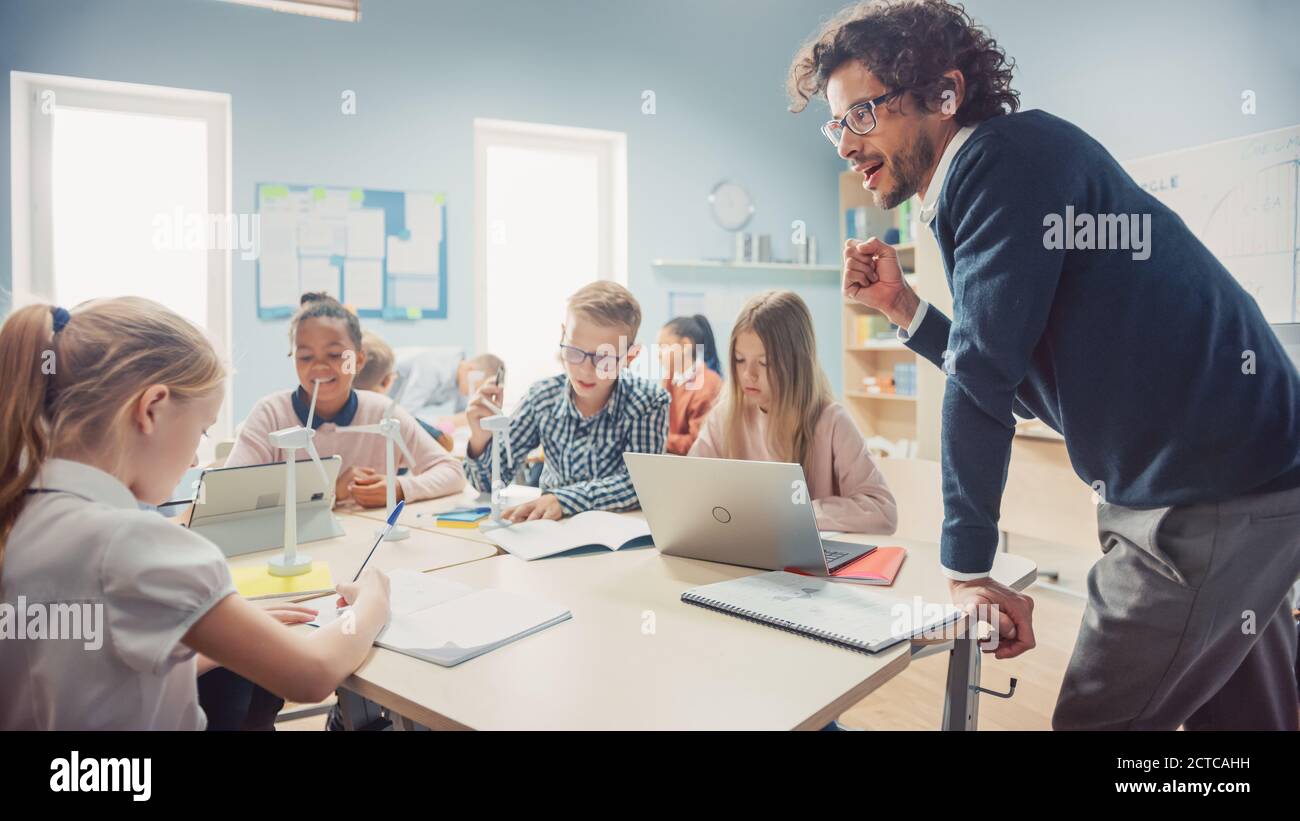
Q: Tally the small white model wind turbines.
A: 3